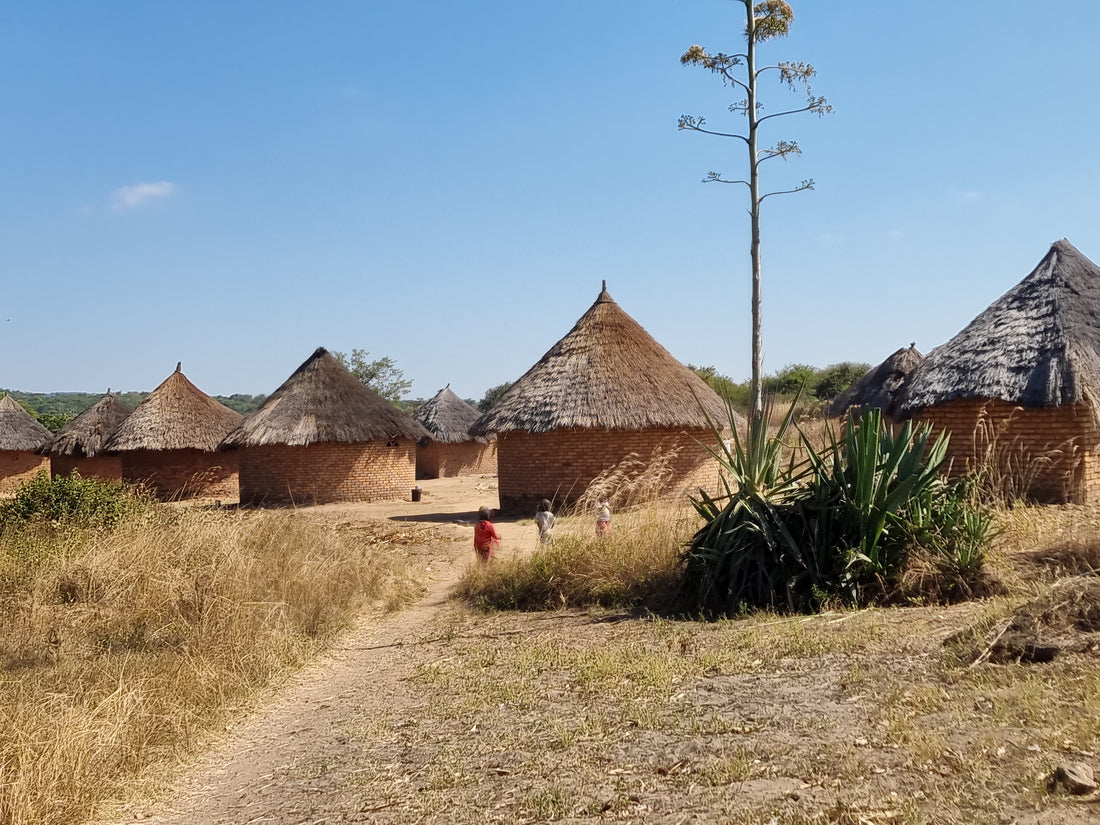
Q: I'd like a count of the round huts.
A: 8